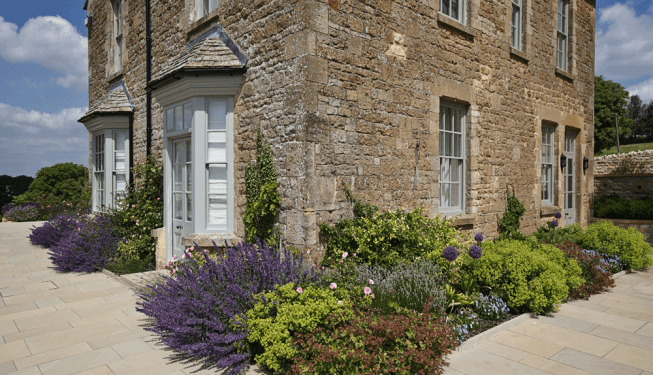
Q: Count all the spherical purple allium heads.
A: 5